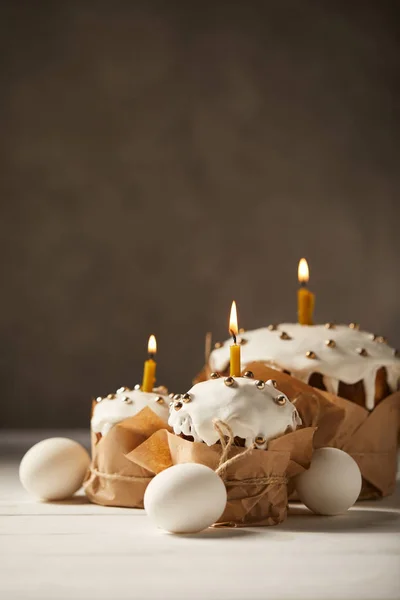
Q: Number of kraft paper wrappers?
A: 3